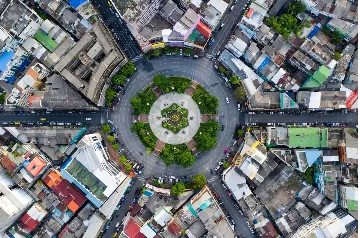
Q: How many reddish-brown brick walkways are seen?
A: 6